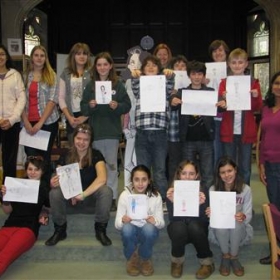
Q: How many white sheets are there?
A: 12